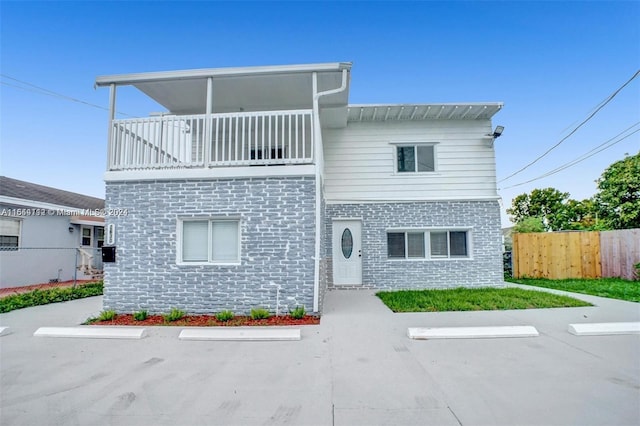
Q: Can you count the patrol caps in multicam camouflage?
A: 0